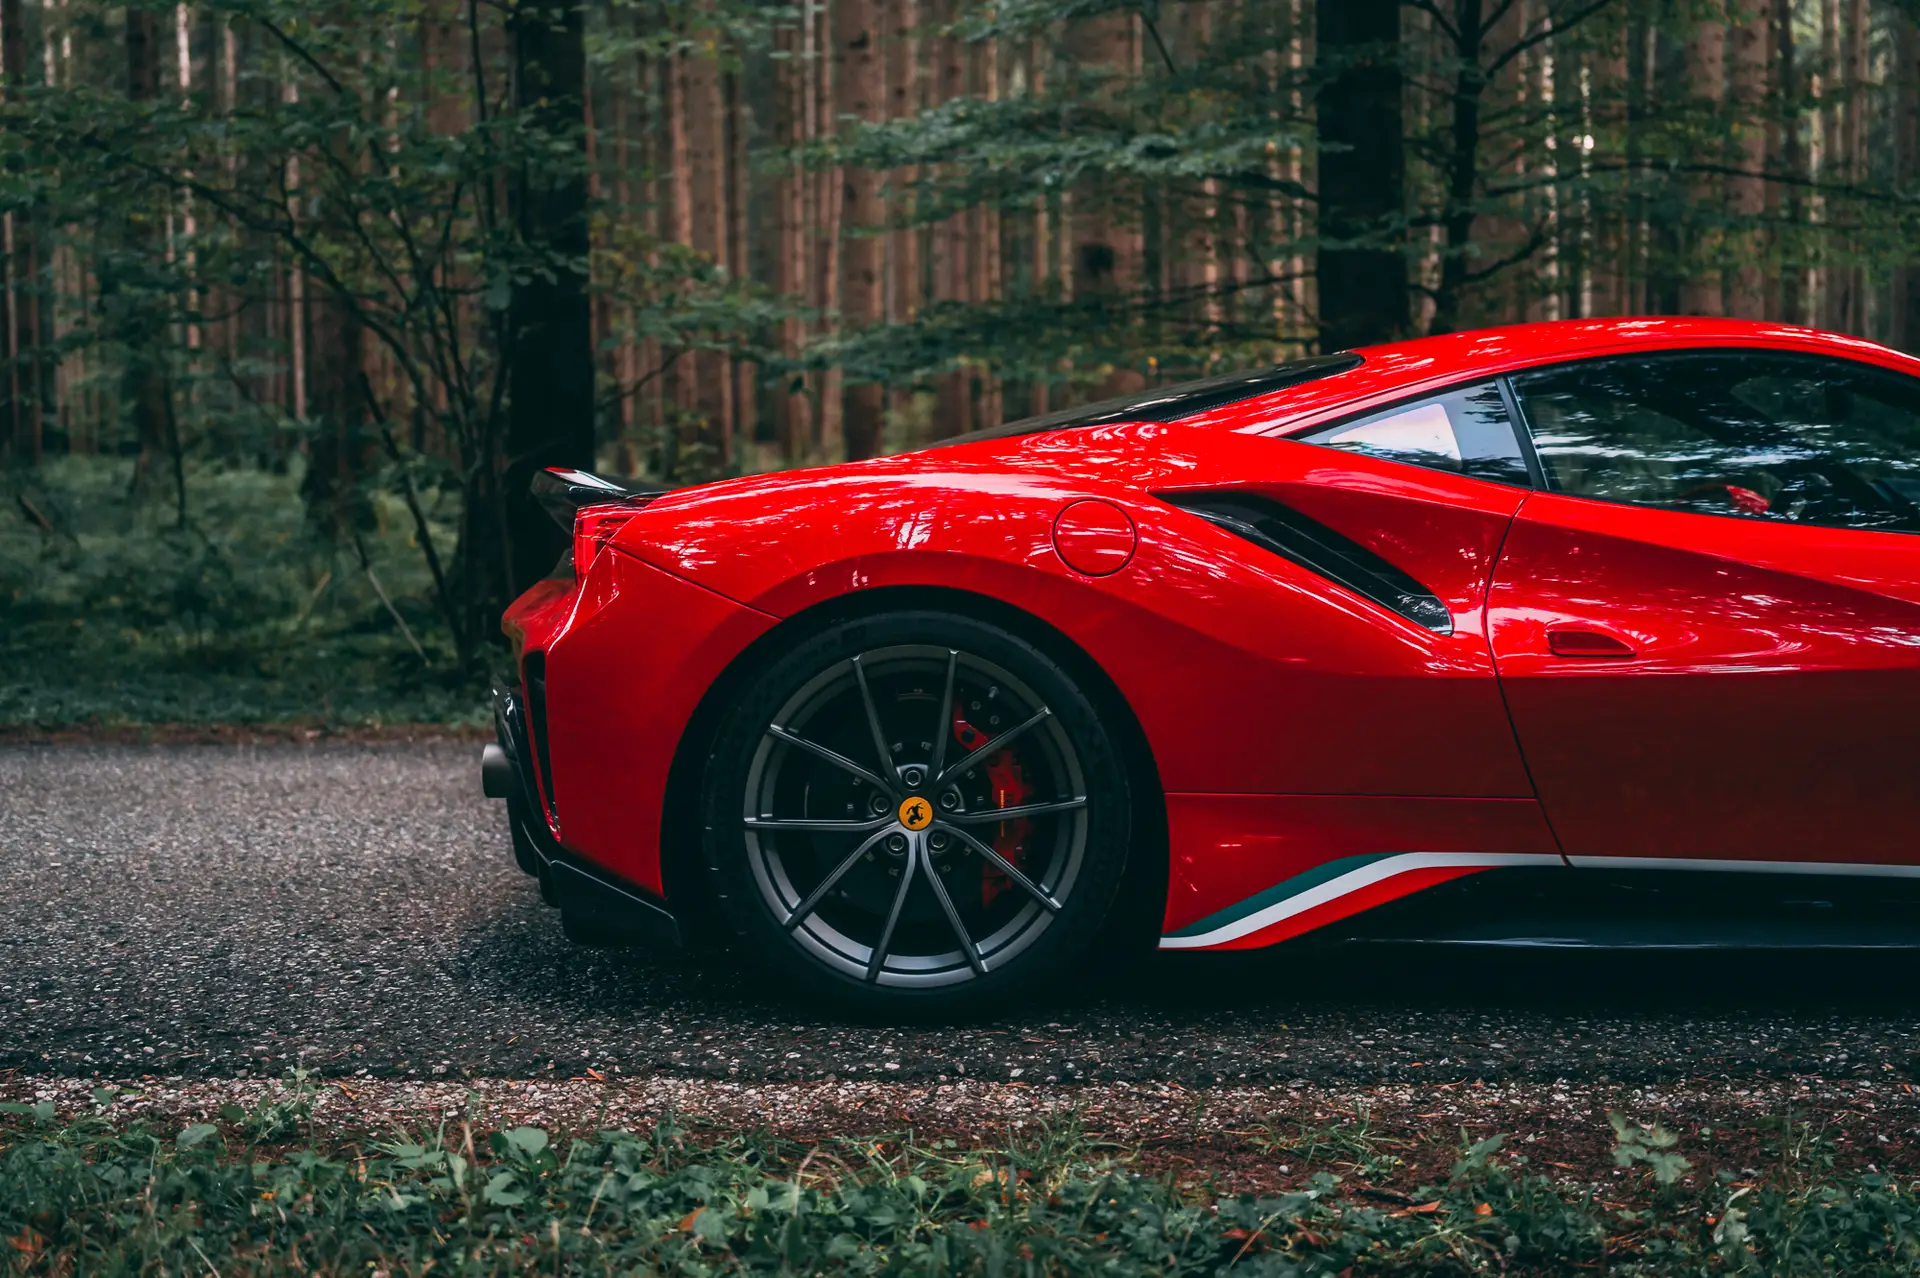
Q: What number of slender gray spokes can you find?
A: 10